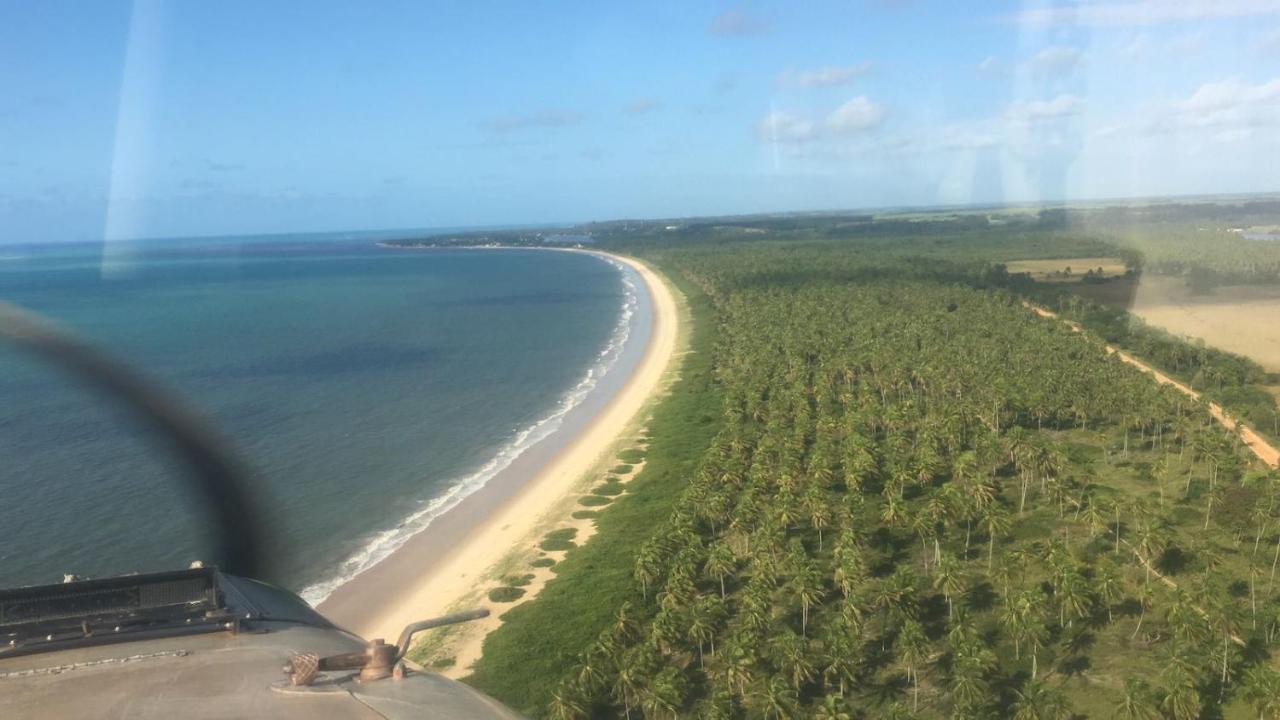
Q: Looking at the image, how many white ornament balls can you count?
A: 0